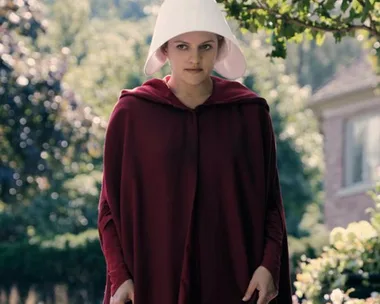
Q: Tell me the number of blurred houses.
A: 1